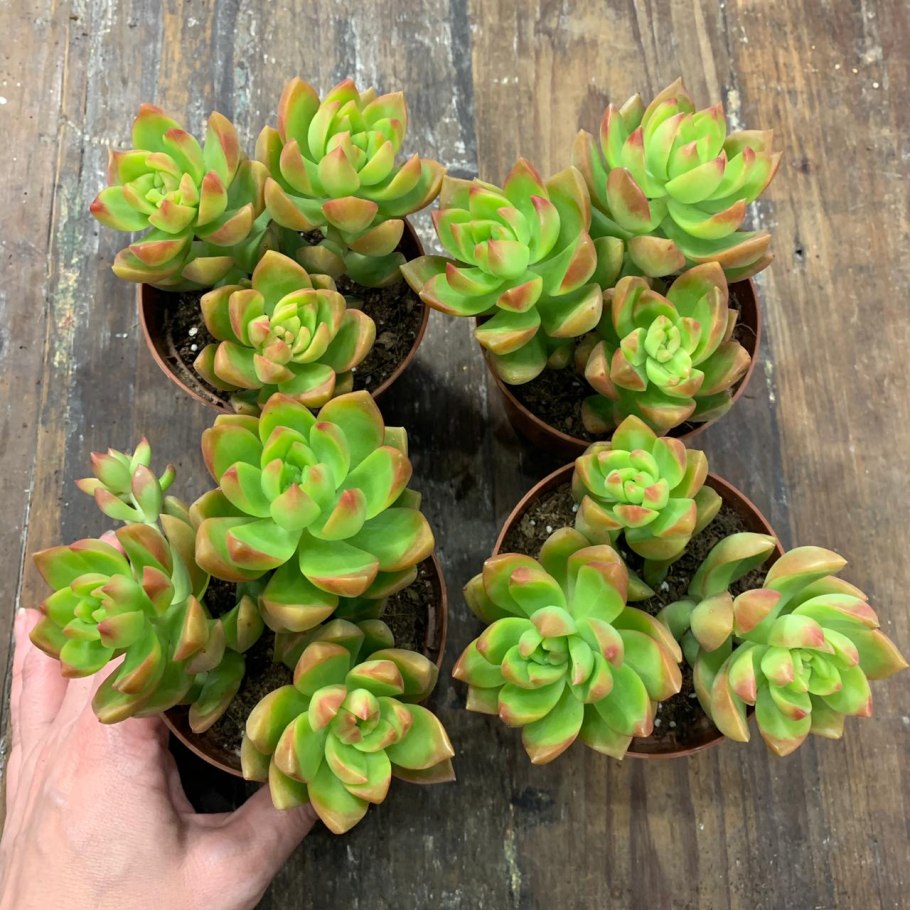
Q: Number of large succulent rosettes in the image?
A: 12